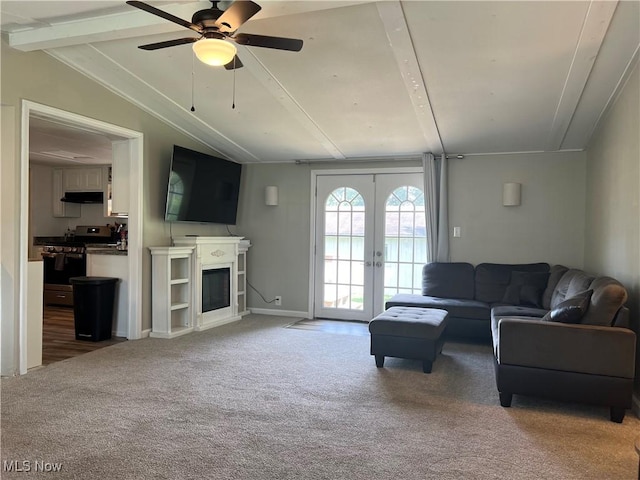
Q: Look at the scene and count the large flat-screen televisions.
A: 1